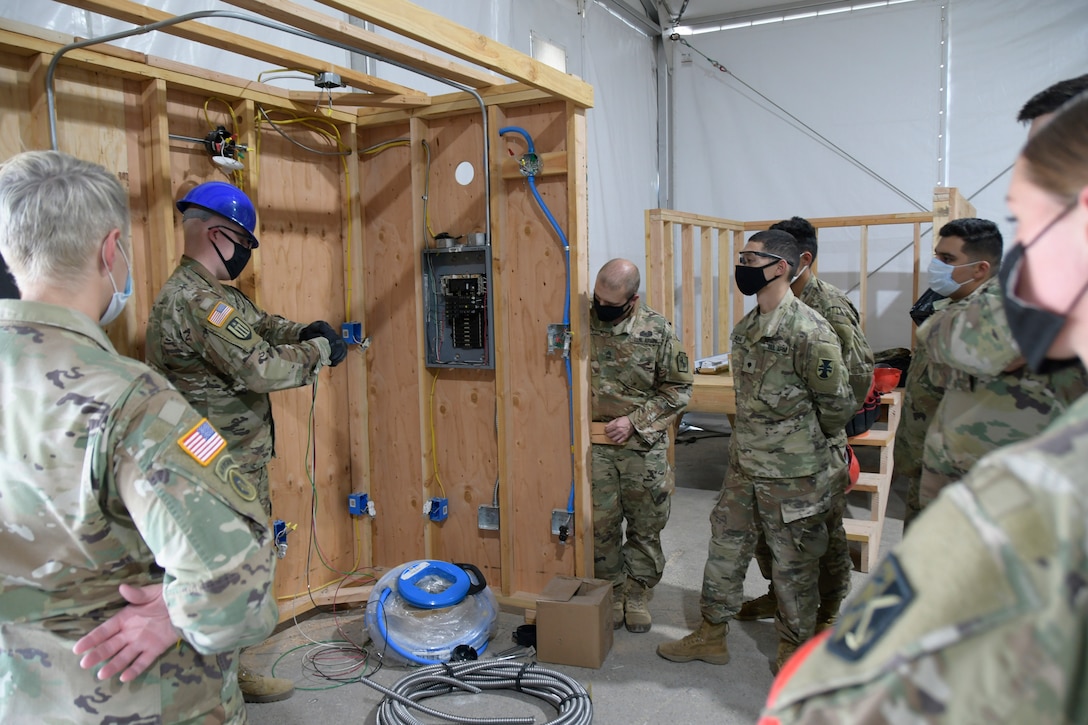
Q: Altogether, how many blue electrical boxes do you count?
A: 4